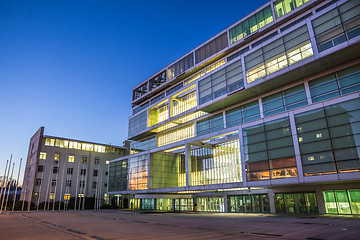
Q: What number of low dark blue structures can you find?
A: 1